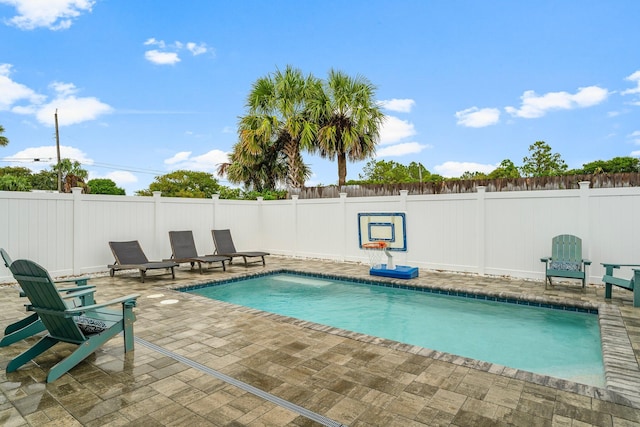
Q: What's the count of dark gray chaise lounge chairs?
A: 3